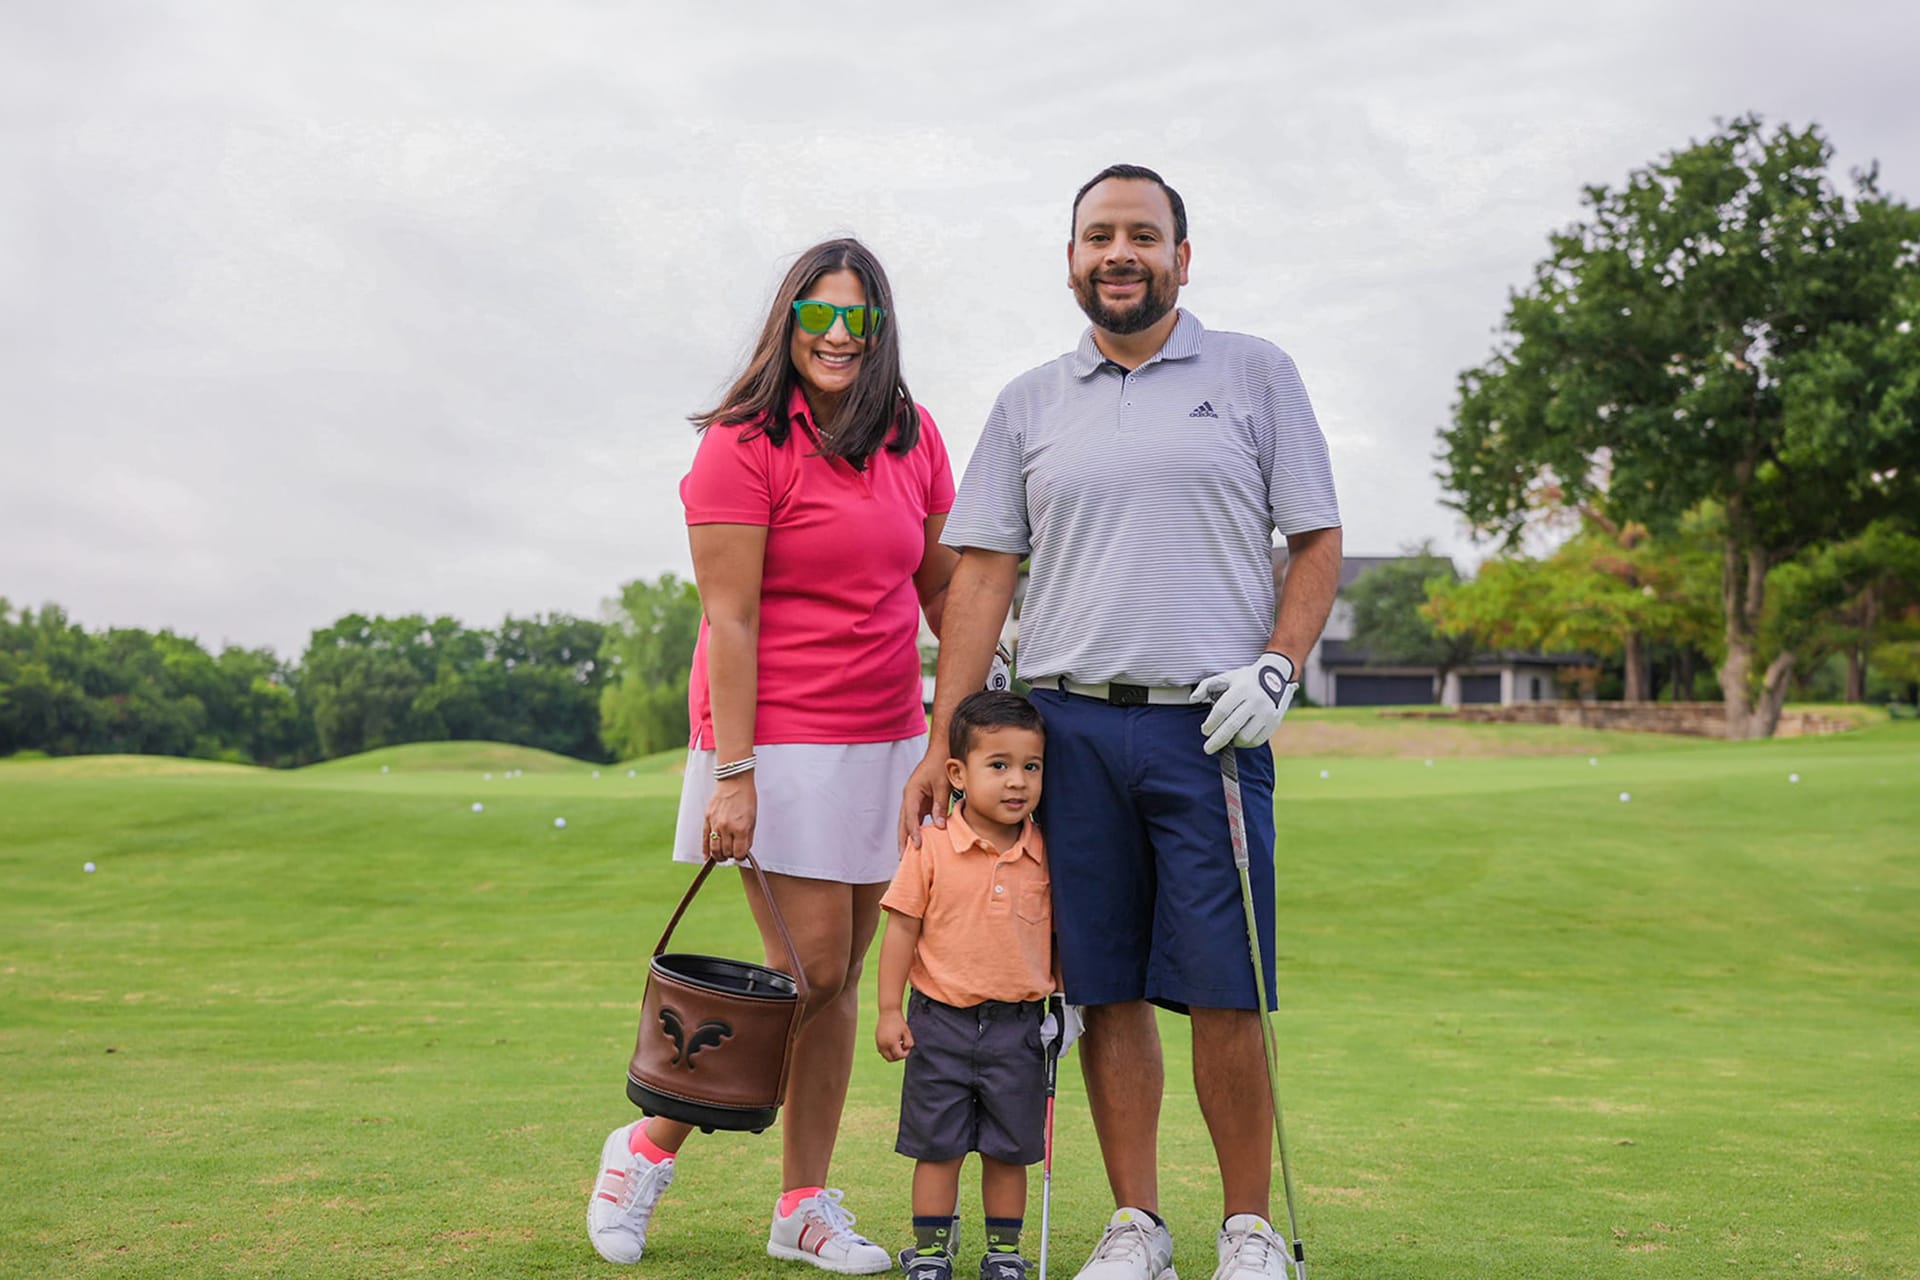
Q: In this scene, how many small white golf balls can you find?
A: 14